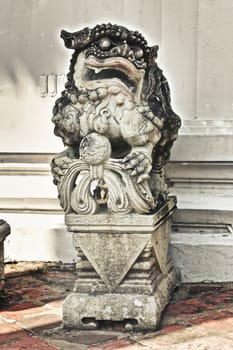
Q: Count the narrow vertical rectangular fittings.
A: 3